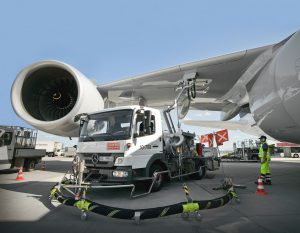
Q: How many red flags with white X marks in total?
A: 2